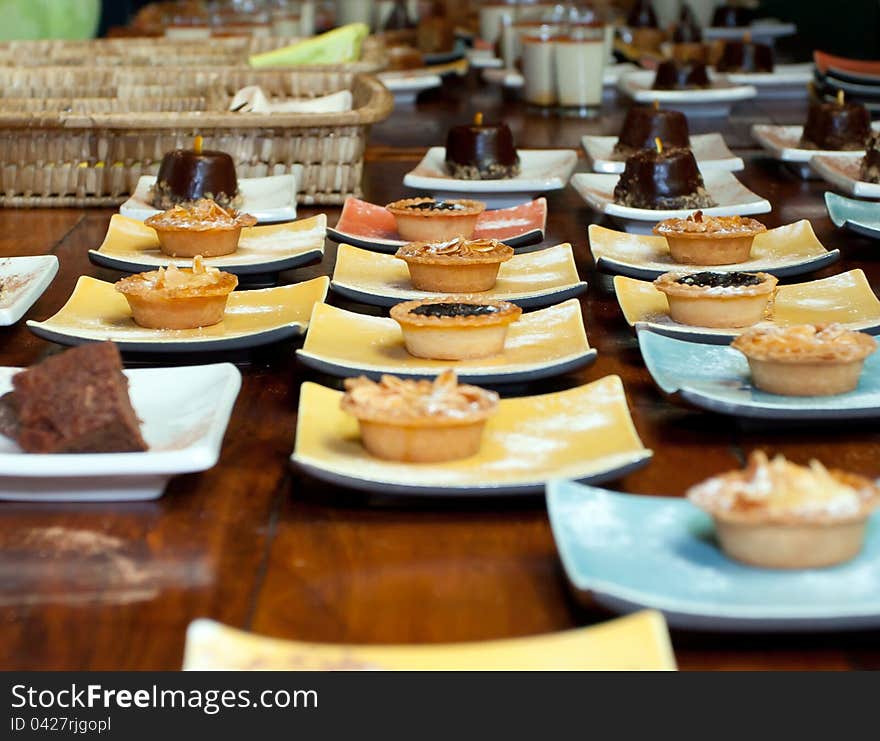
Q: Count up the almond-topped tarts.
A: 7